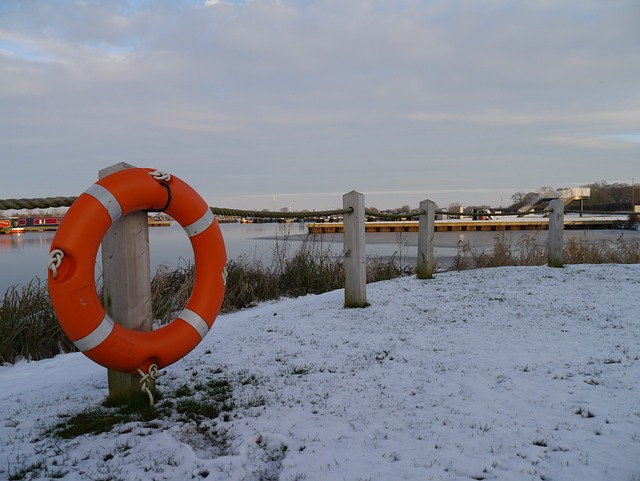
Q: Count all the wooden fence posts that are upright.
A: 4